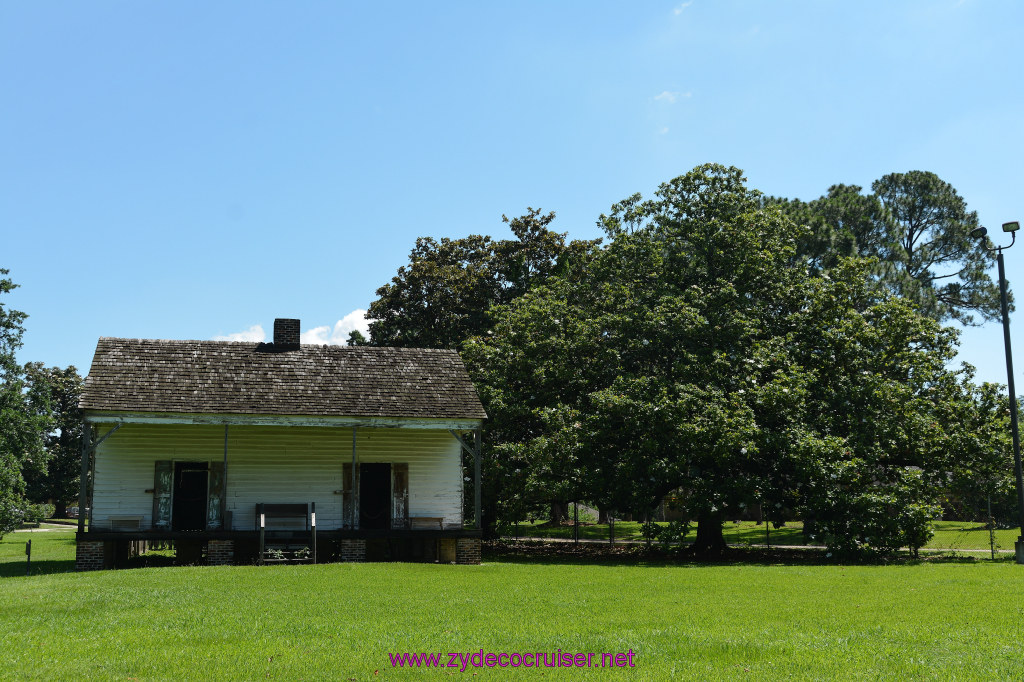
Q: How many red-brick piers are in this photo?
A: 4